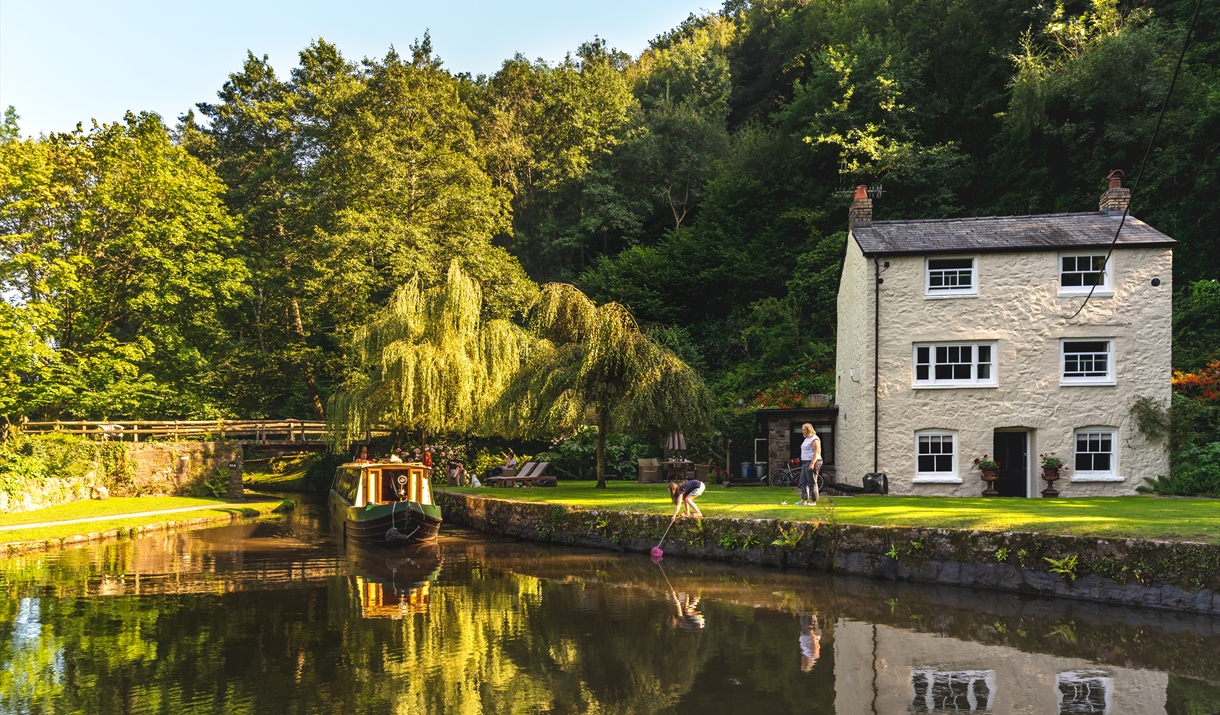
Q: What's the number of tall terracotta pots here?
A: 2